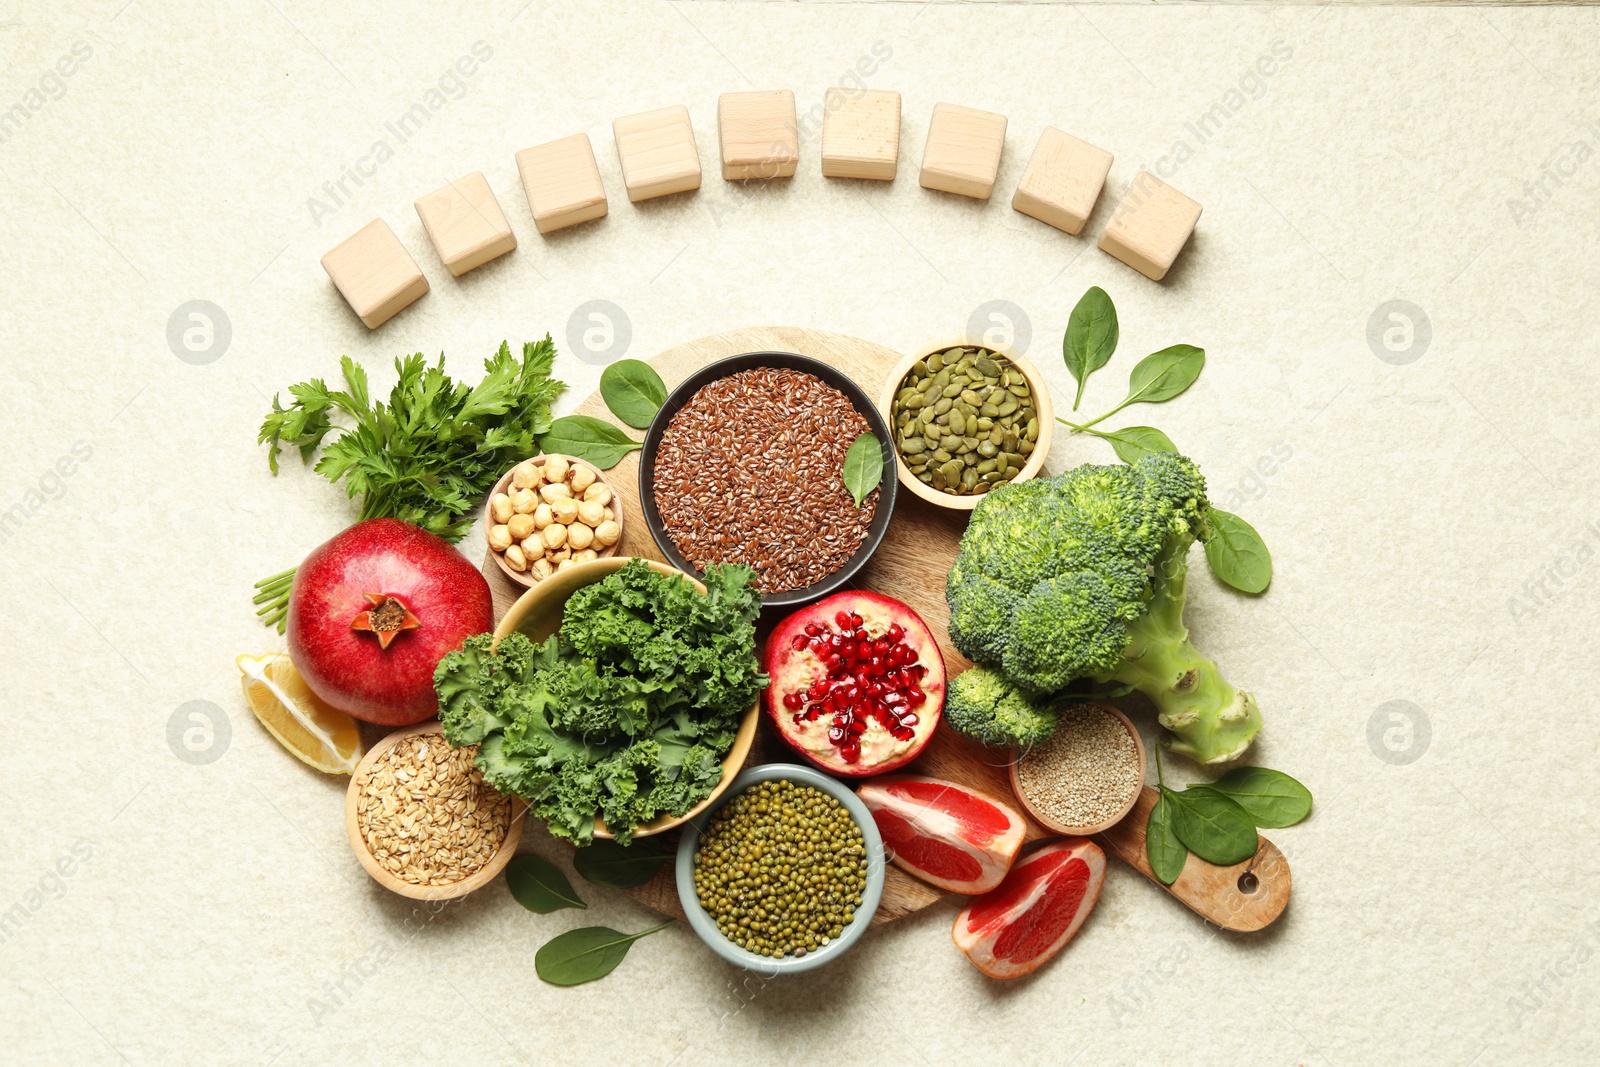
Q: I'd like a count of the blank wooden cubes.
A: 9